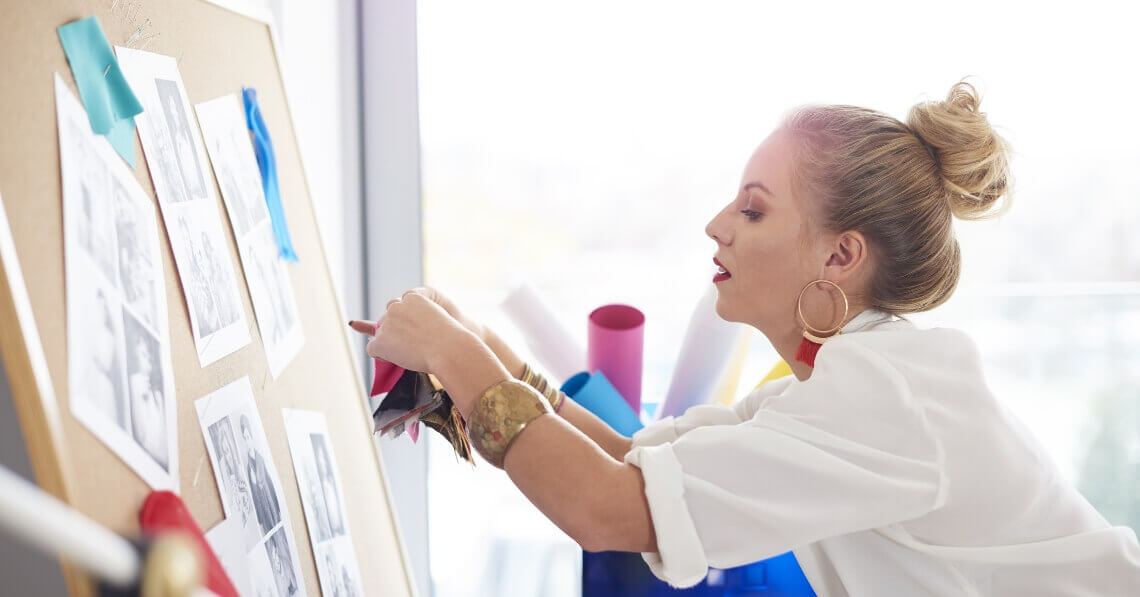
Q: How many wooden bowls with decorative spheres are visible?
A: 0